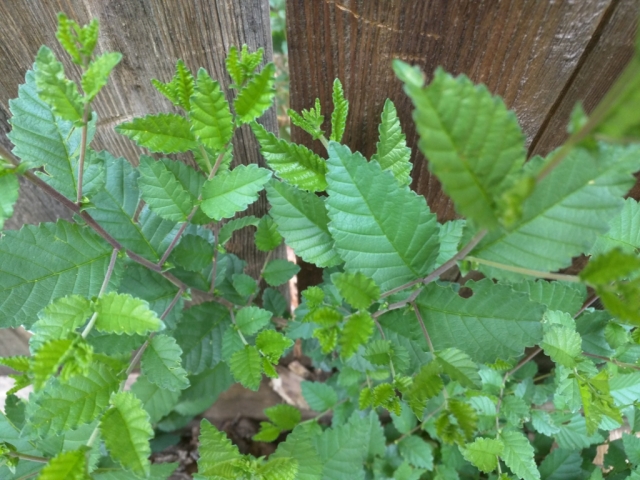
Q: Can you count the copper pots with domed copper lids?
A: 0